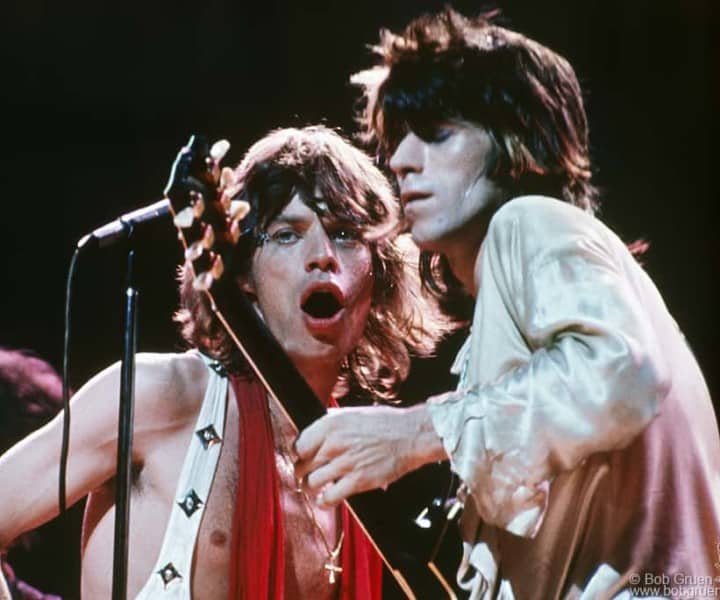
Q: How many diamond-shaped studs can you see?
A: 4